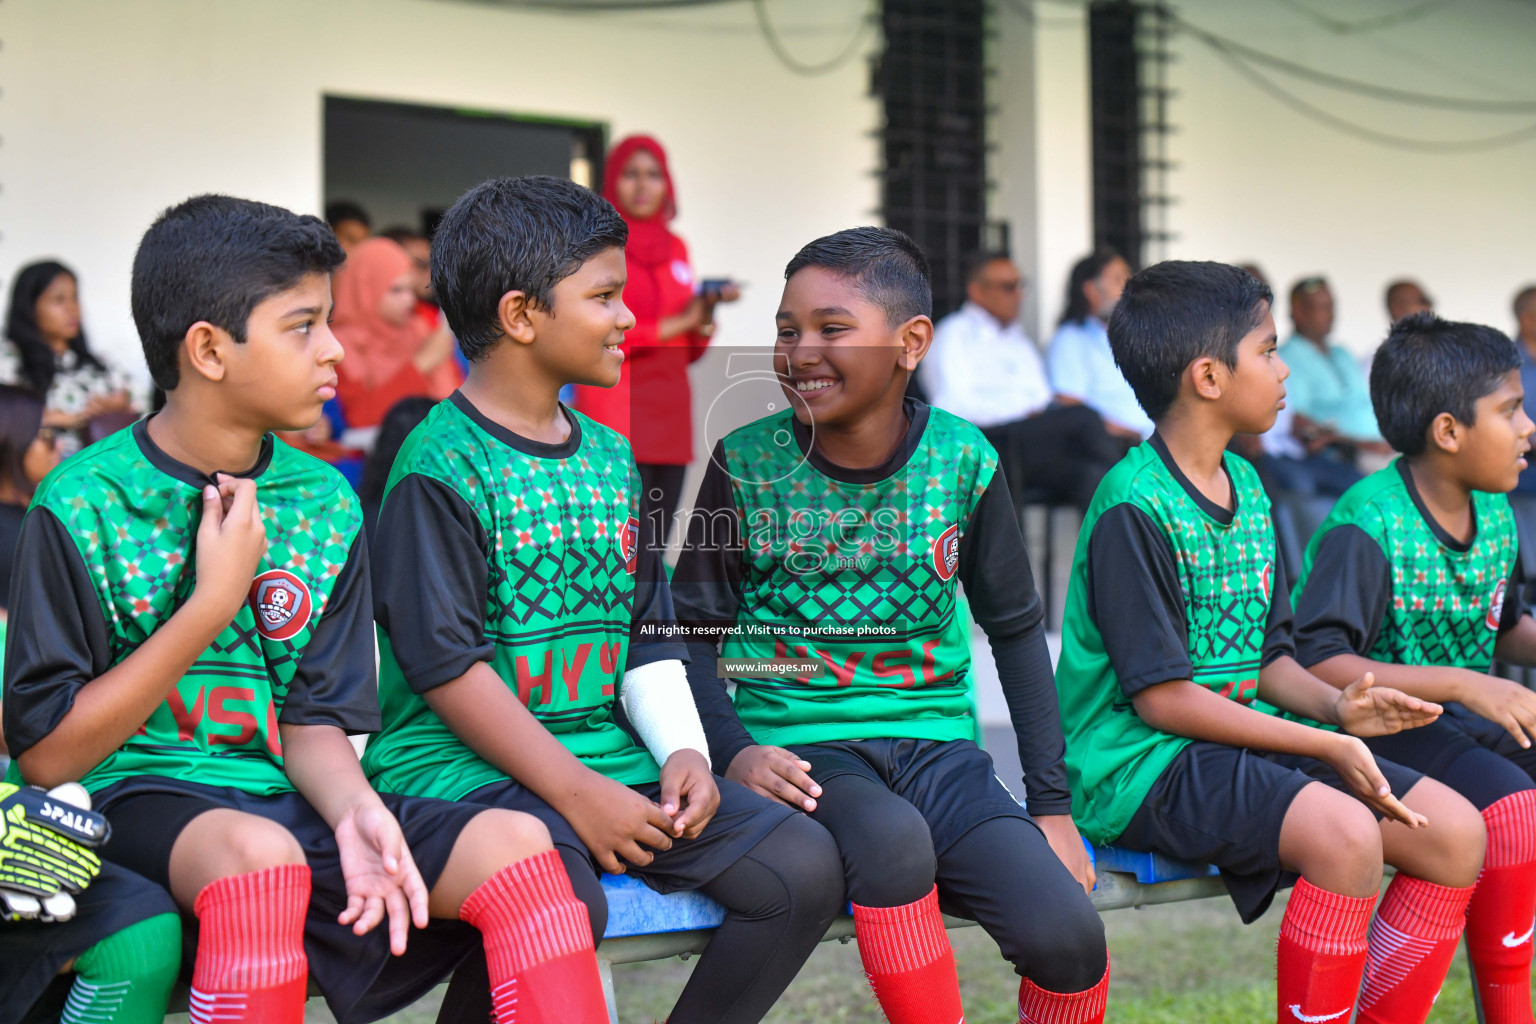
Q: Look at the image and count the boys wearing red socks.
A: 4